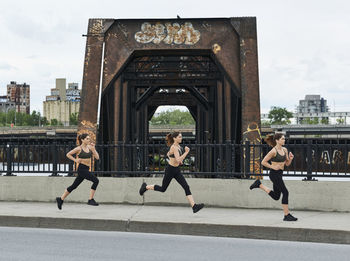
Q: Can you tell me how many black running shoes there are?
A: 6